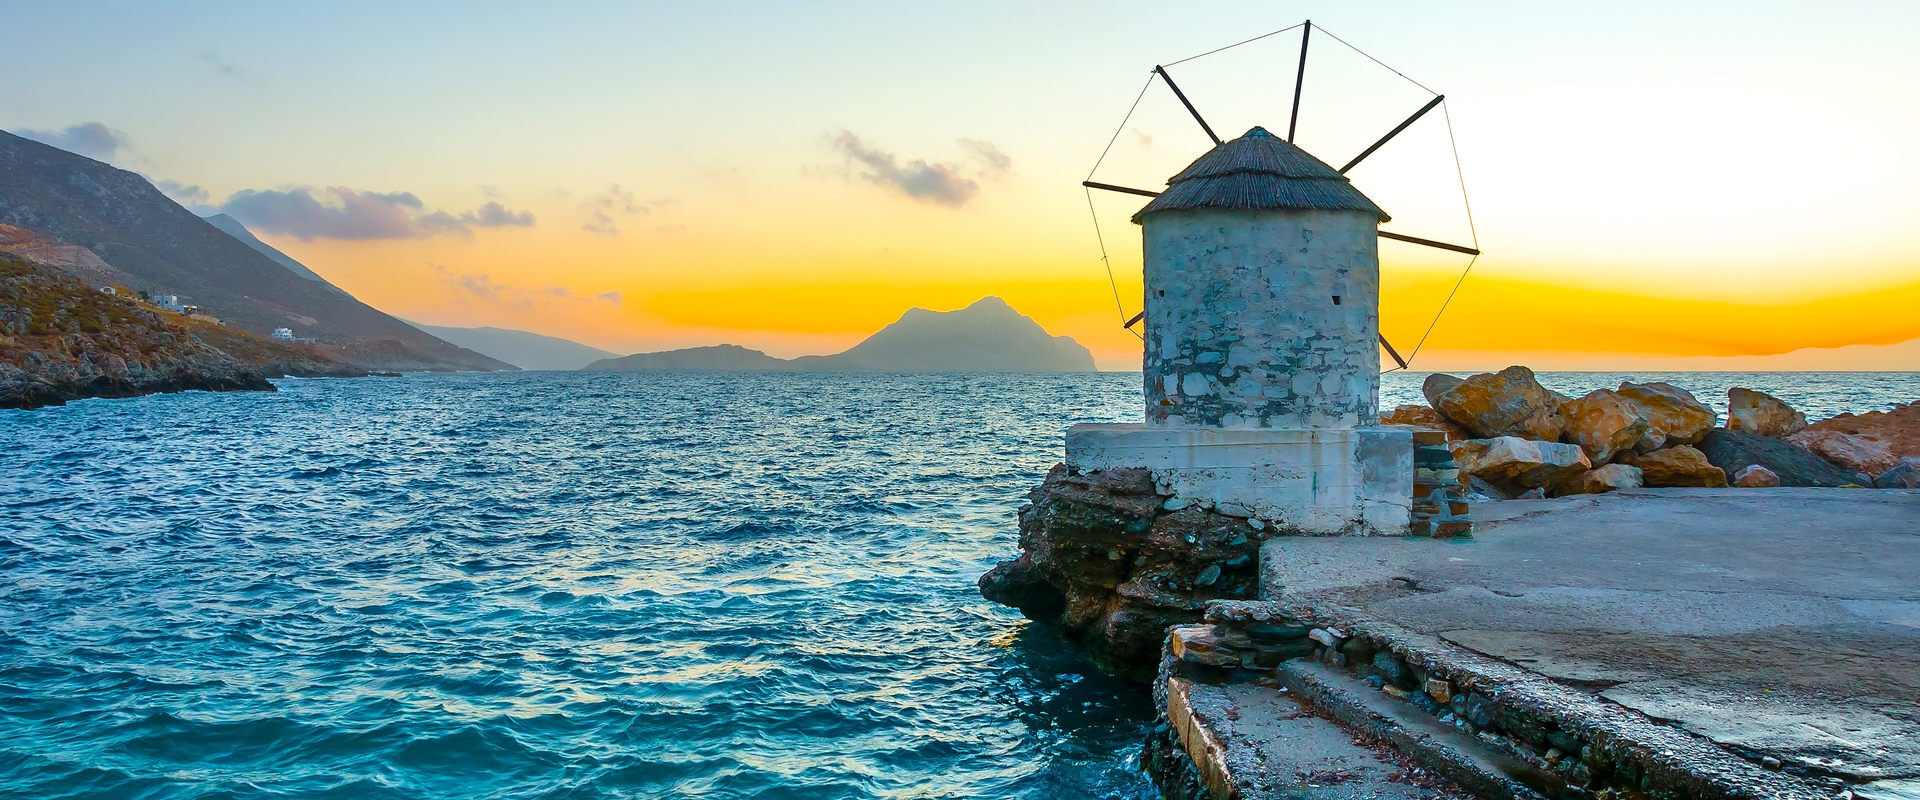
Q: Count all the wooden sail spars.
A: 7